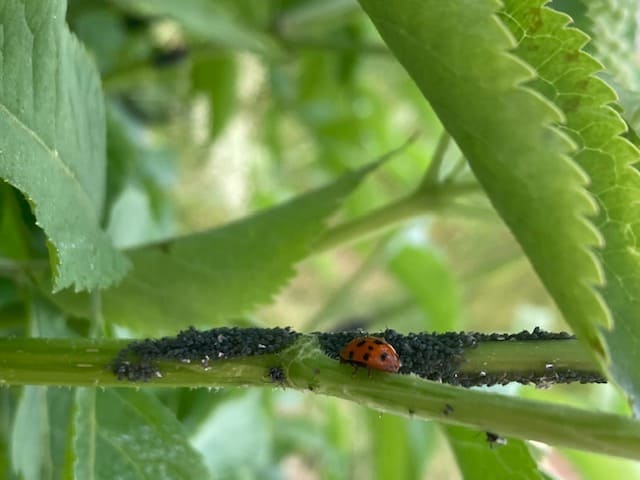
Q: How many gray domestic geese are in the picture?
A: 0